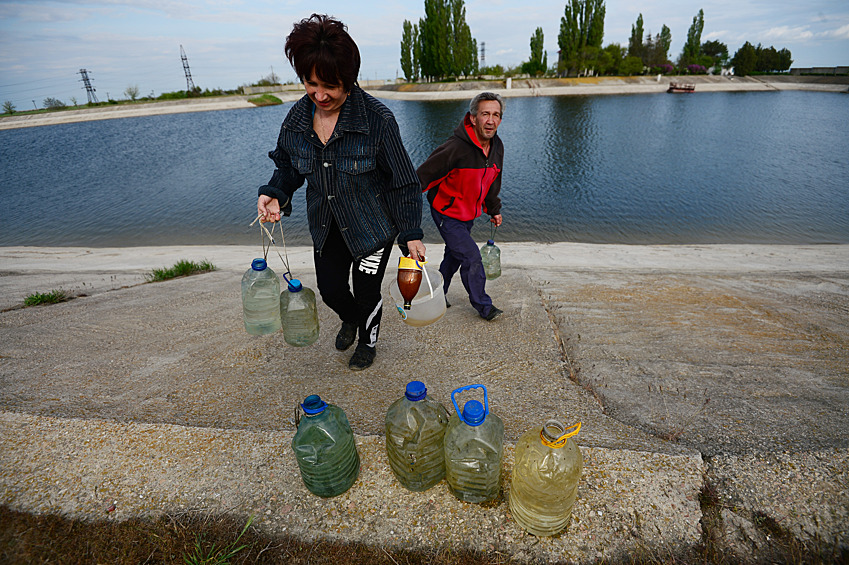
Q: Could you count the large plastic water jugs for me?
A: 7